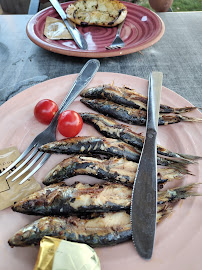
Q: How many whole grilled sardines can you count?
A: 7